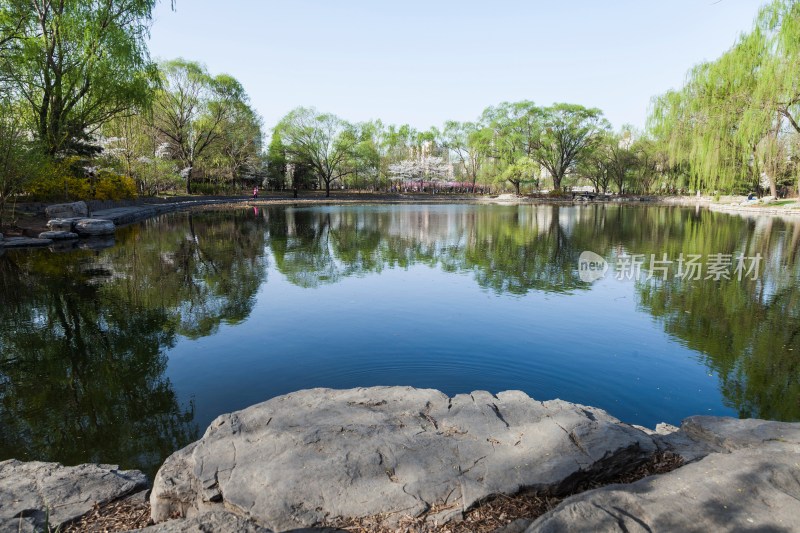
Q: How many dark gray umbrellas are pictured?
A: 0